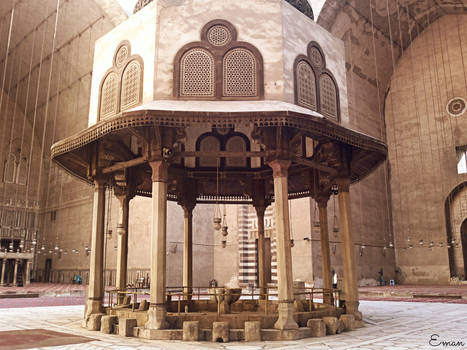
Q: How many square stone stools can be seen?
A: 9